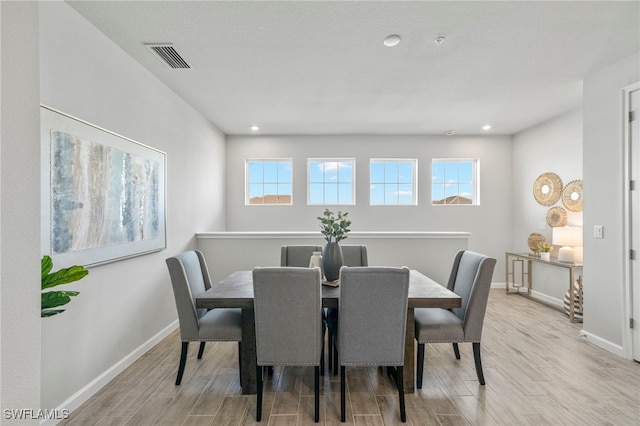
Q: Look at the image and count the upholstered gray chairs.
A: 6